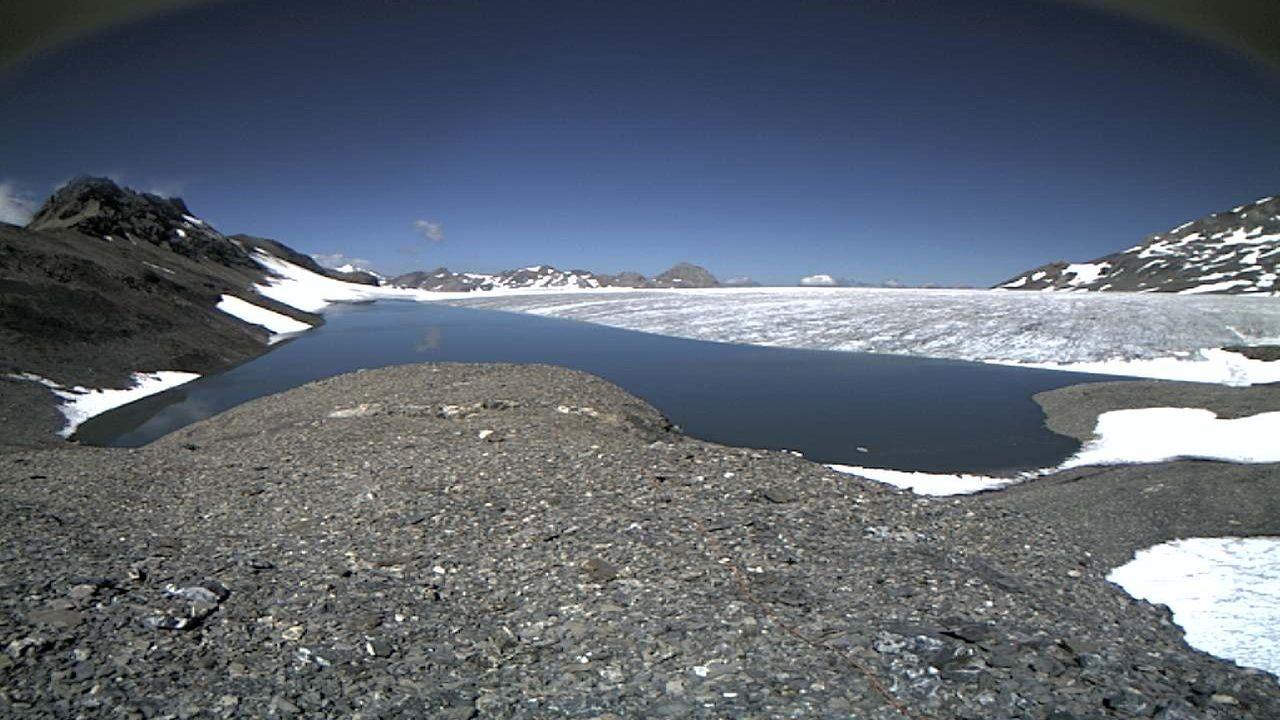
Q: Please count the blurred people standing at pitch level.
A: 0